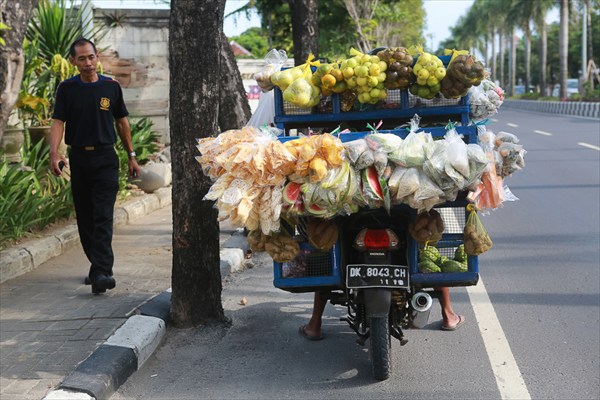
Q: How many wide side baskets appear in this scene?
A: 2